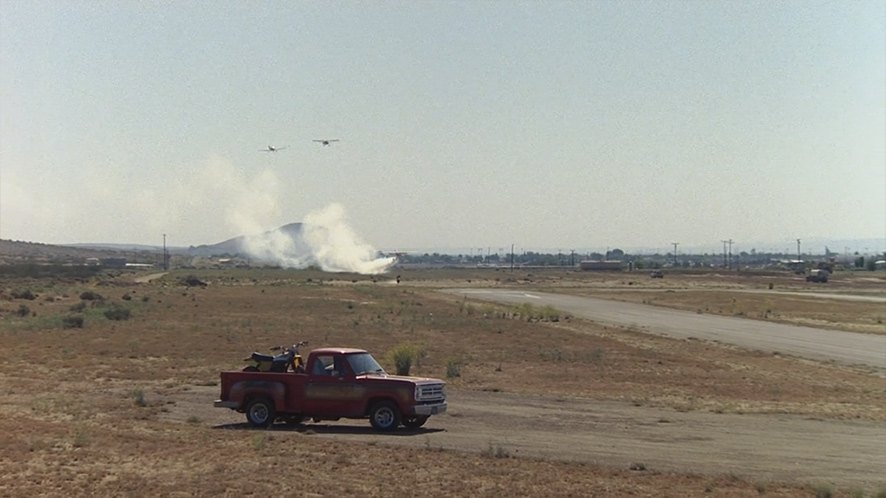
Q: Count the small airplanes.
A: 2